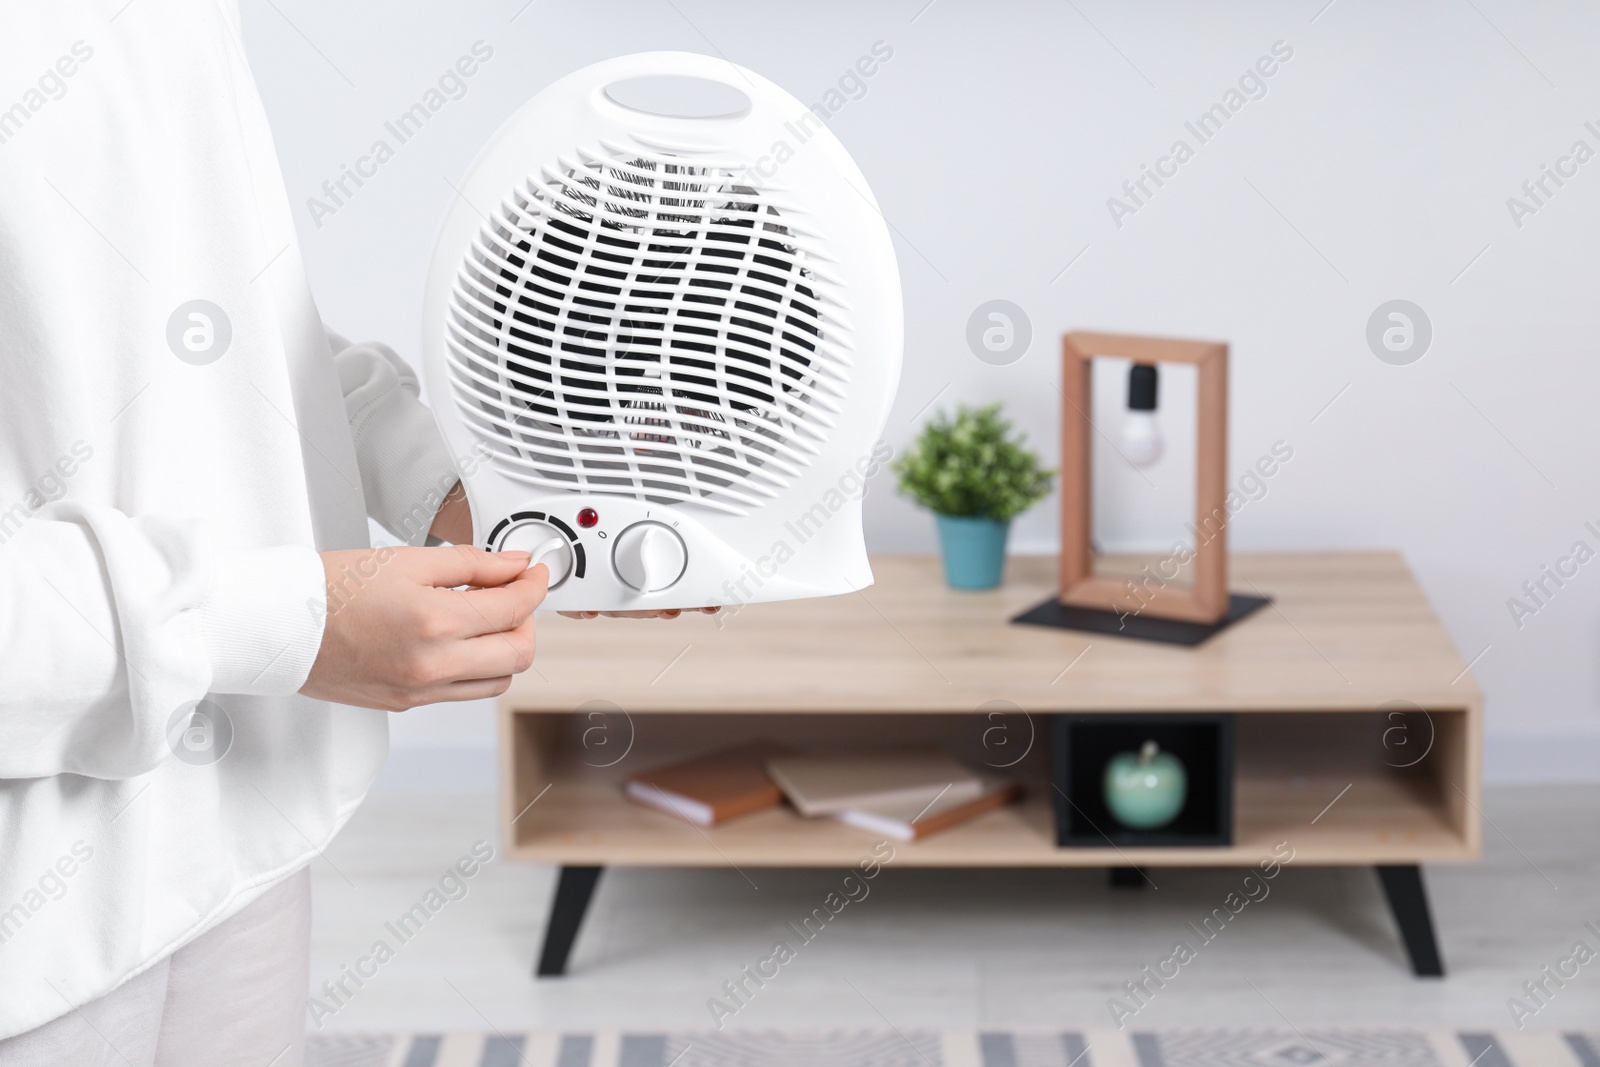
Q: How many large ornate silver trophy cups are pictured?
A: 0